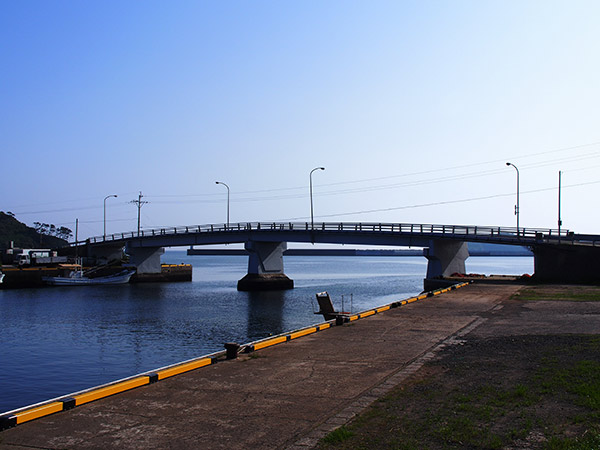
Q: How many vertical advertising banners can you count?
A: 0